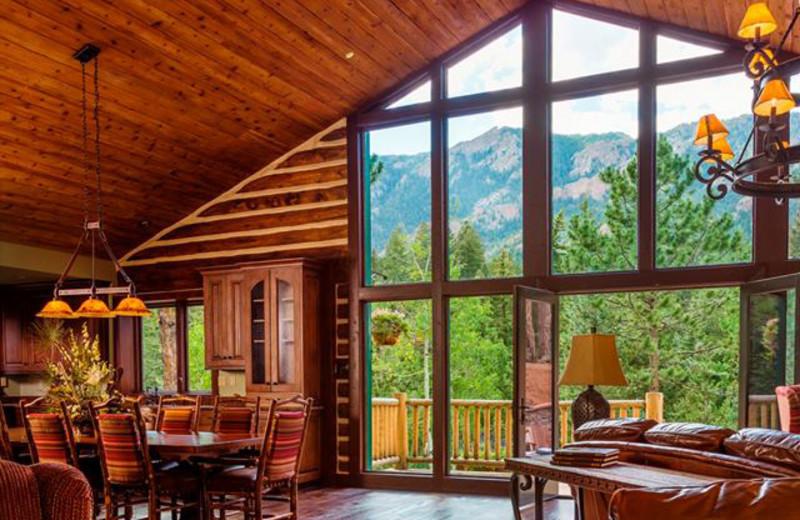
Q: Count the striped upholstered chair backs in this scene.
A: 5